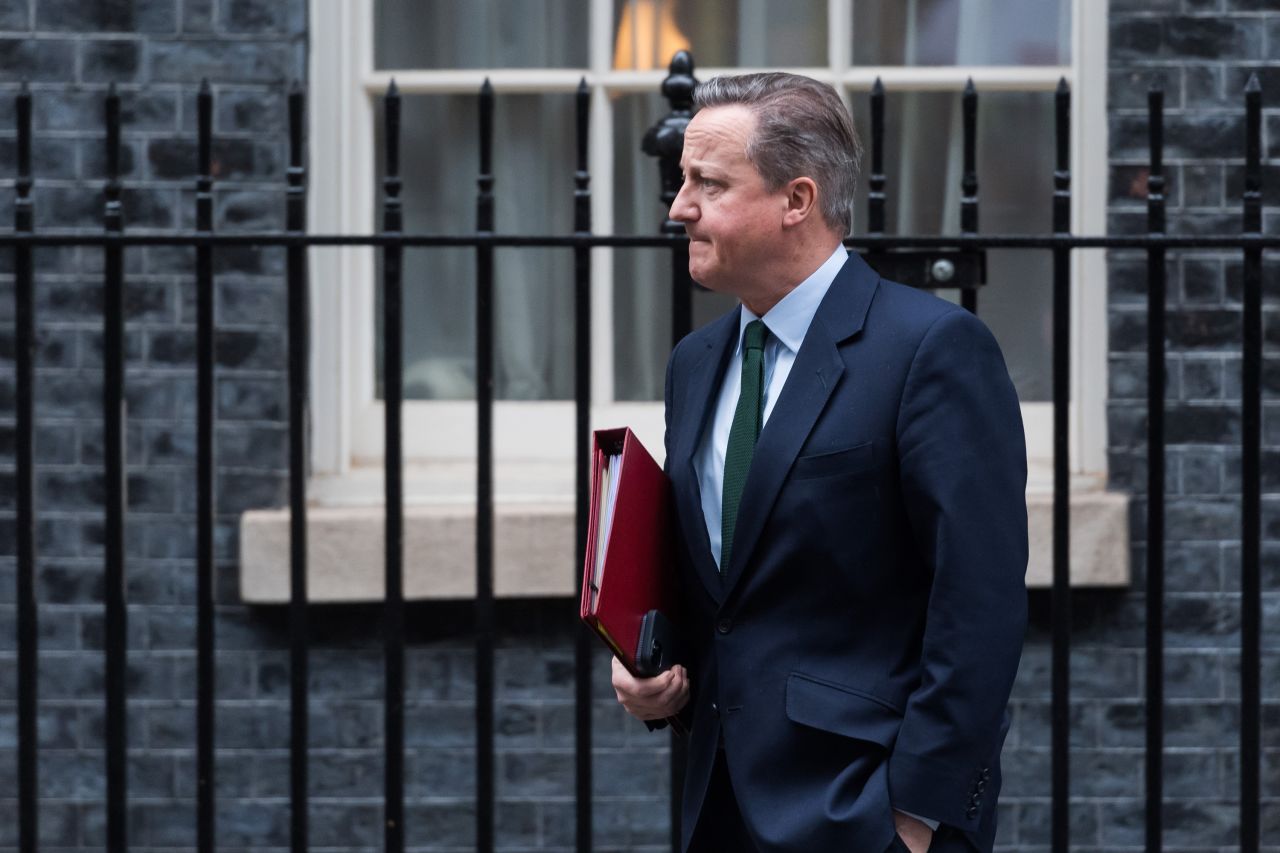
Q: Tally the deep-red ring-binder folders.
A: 1